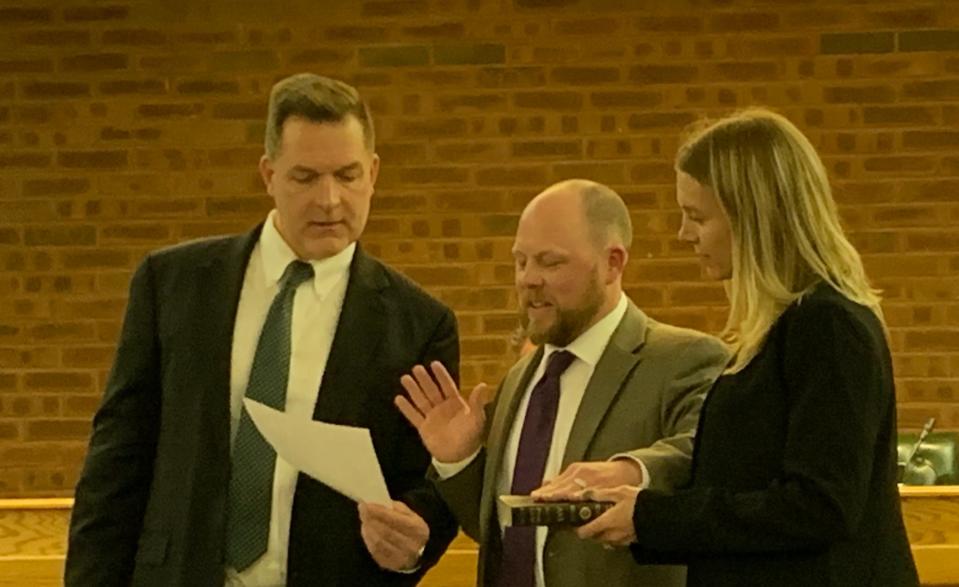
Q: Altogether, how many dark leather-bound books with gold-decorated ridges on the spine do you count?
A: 1